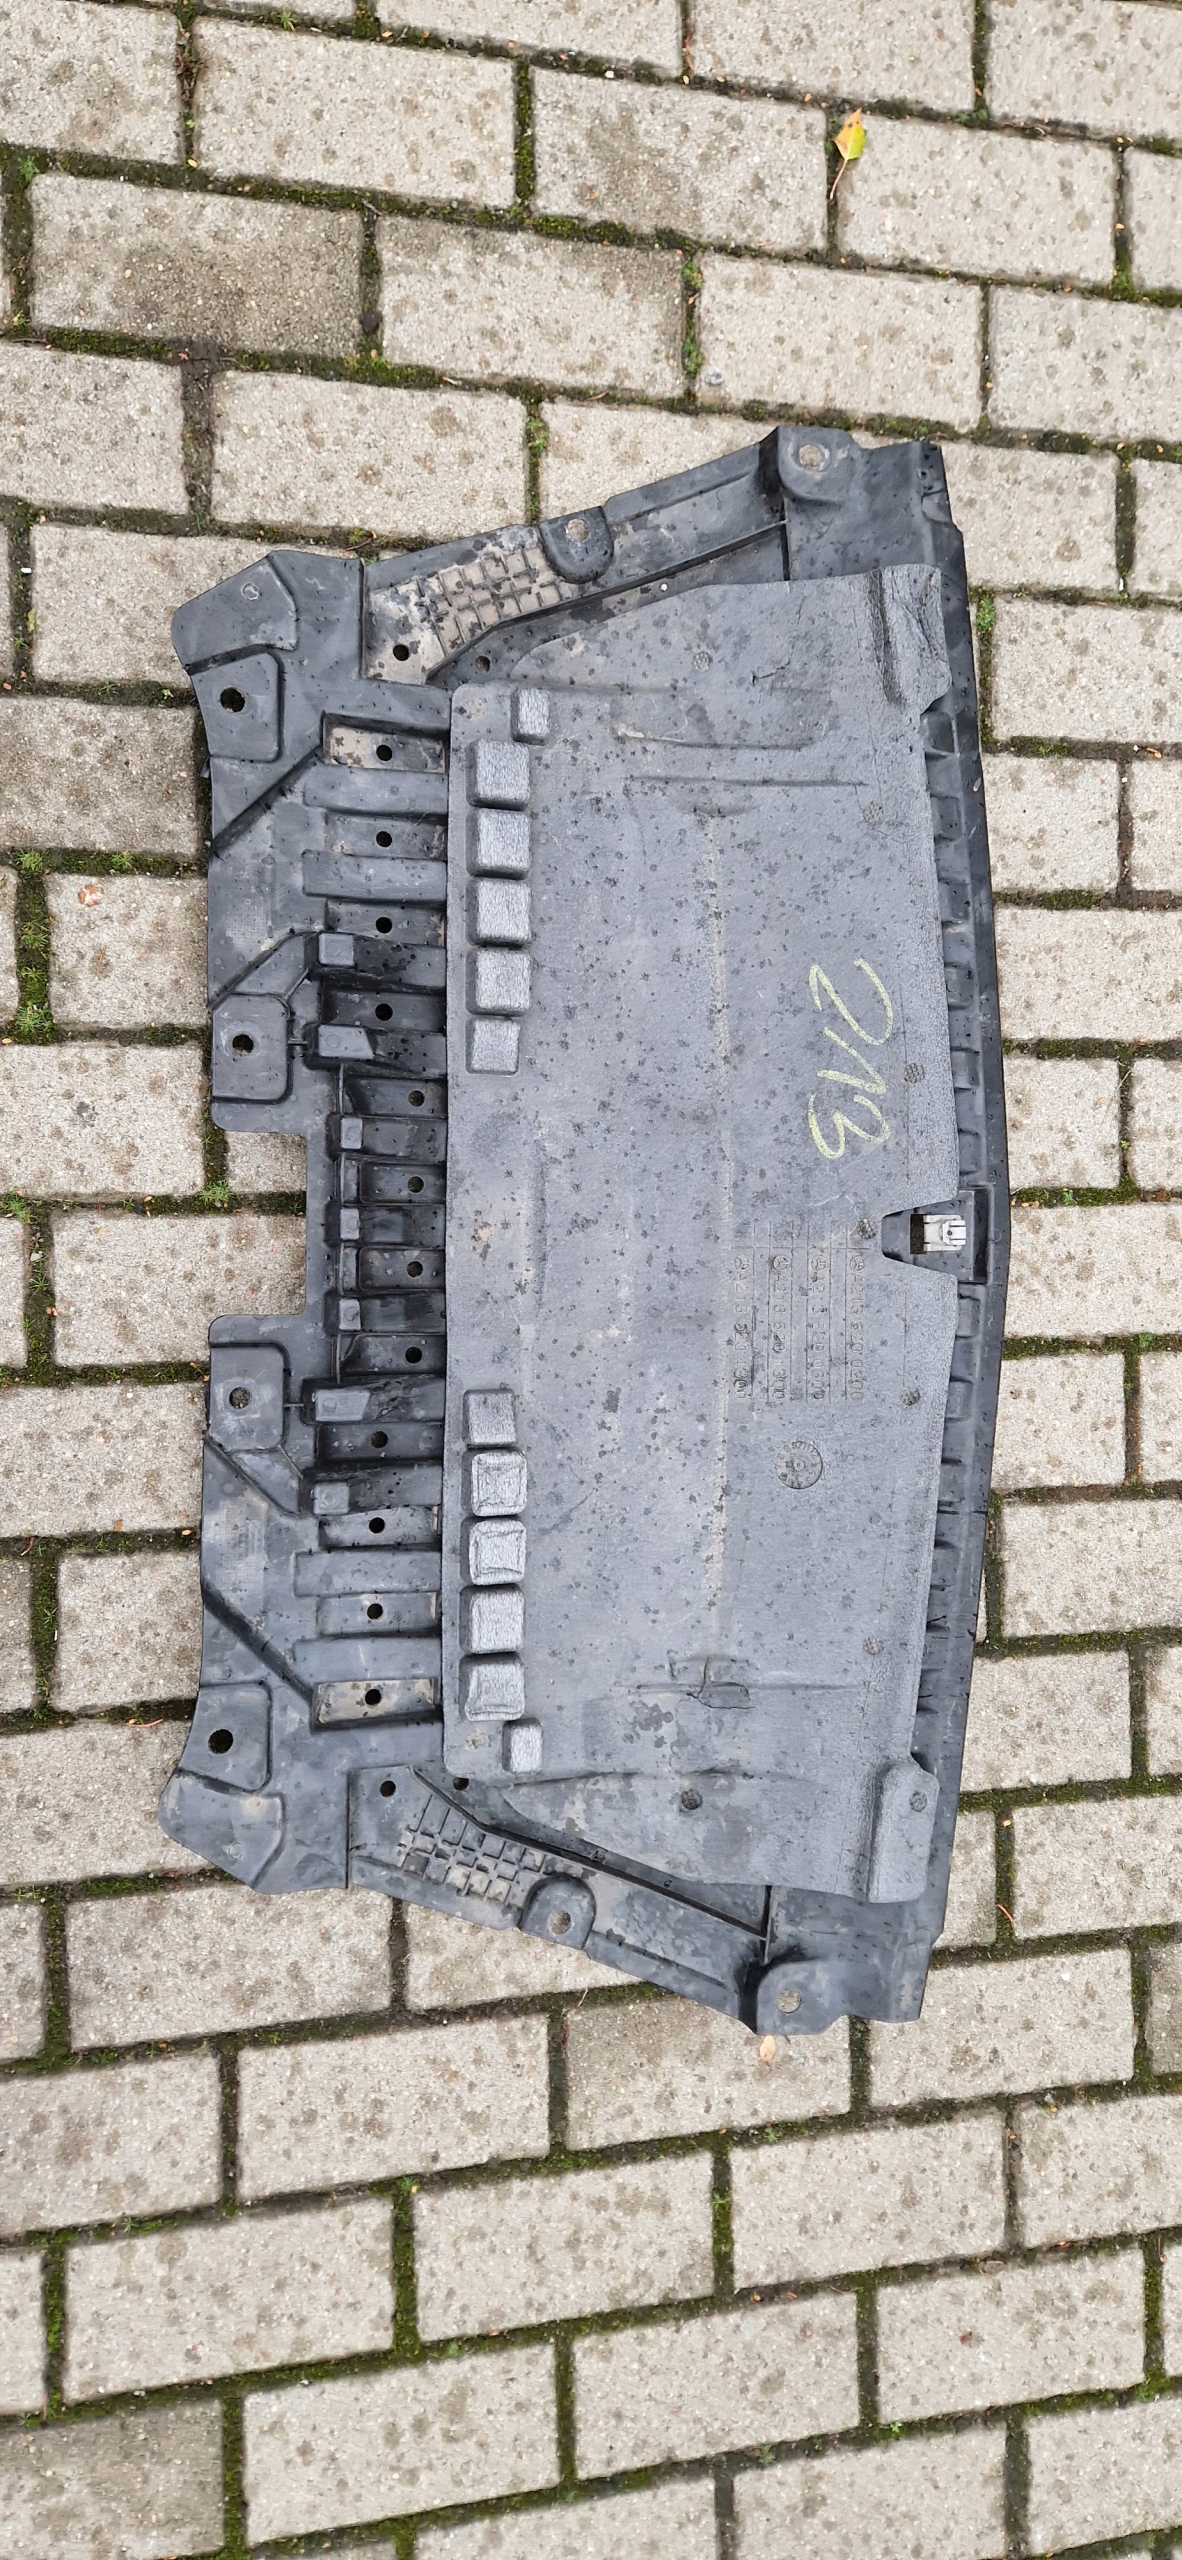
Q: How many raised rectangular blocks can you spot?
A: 12